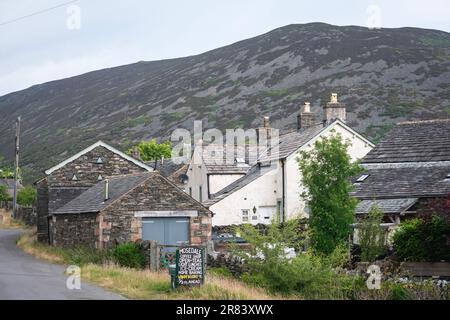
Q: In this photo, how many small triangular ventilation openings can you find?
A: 3